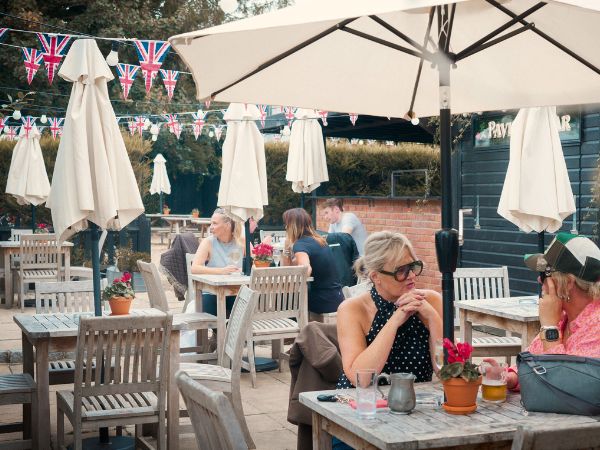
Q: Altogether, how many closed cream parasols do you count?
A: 6